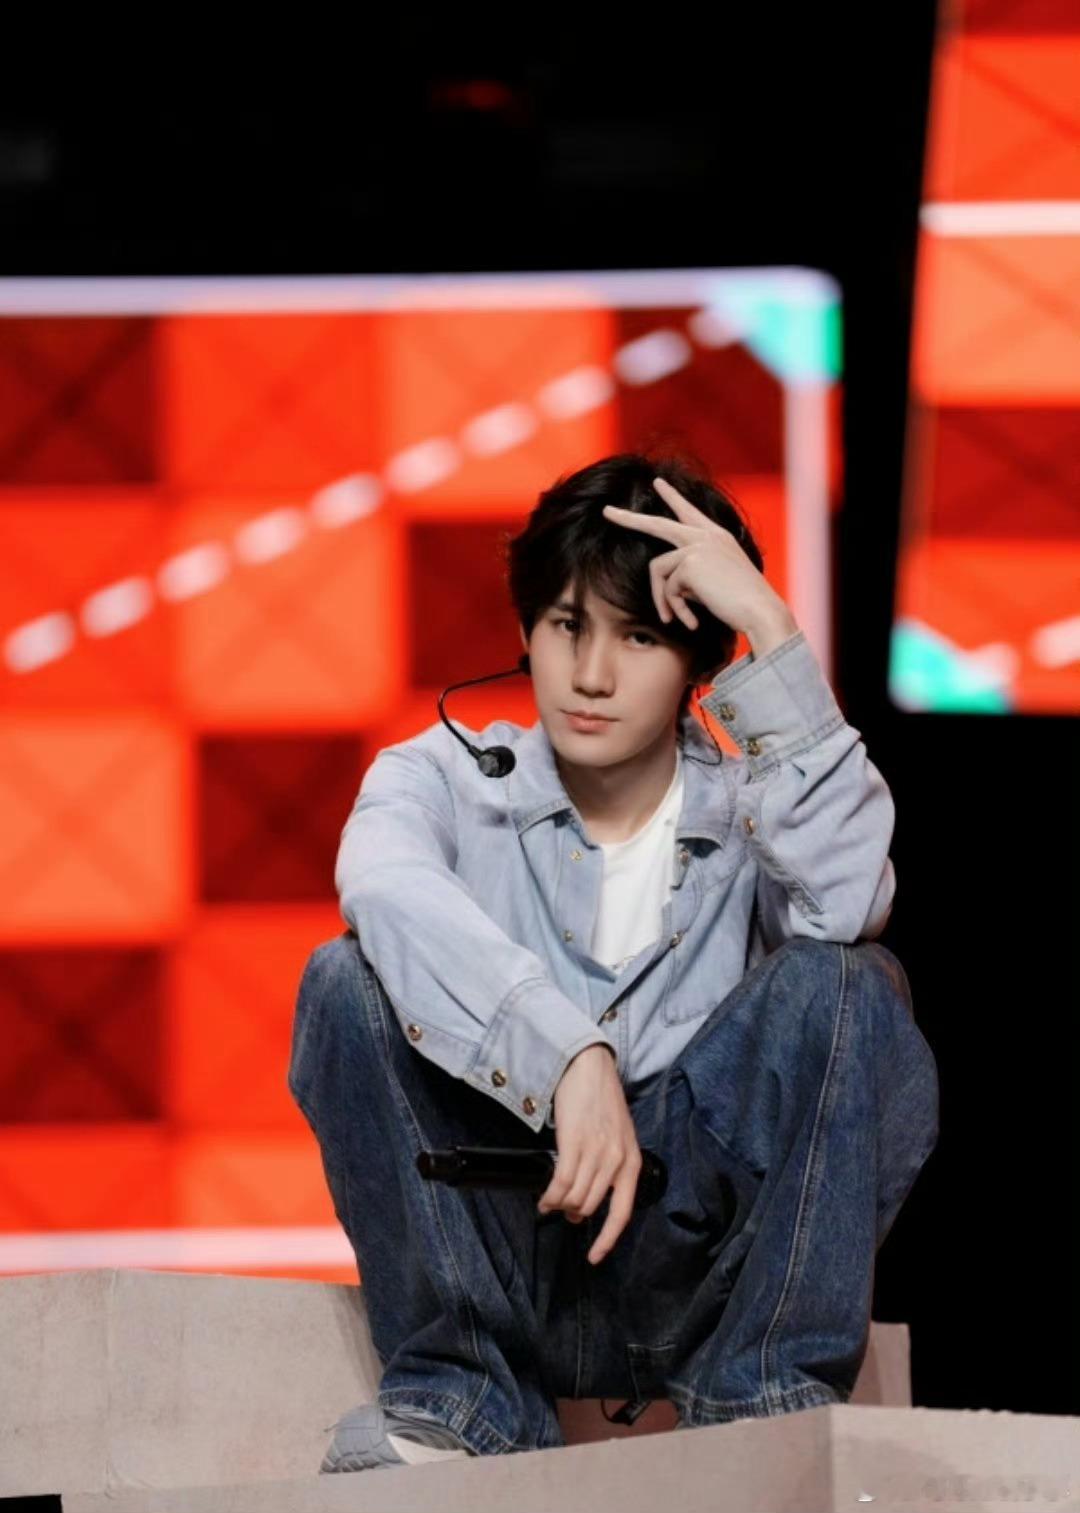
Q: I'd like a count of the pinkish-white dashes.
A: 12